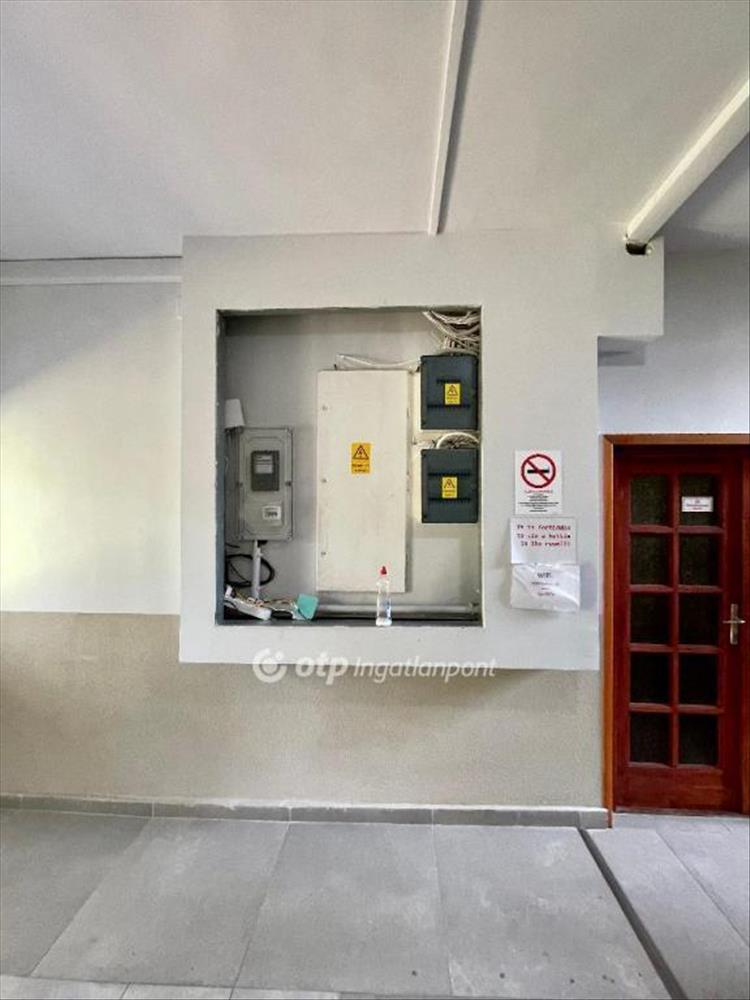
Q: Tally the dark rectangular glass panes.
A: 10